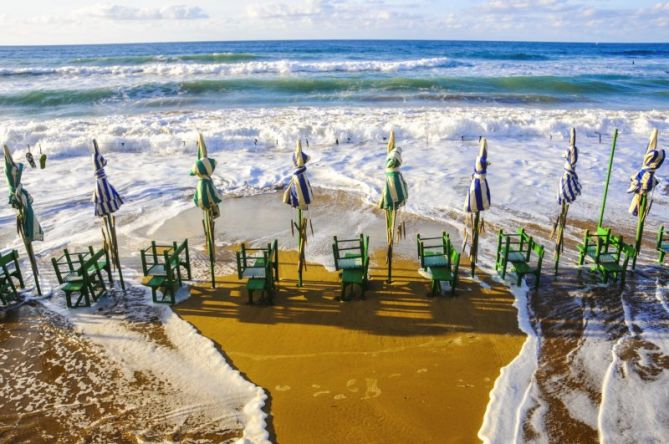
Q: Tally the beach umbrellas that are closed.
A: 8